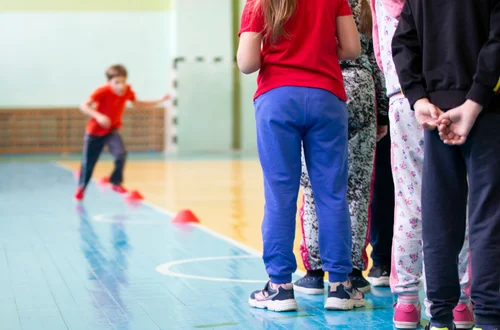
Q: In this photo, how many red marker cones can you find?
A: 4